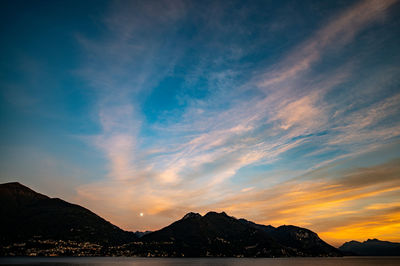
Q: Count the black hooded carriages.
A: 0